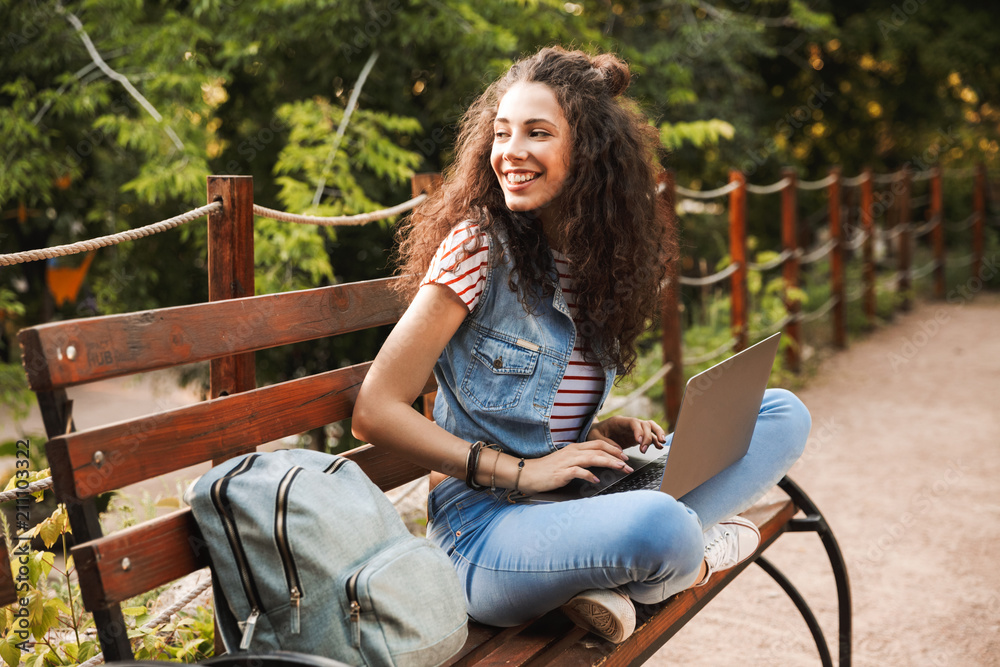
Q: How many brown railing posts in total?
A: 10